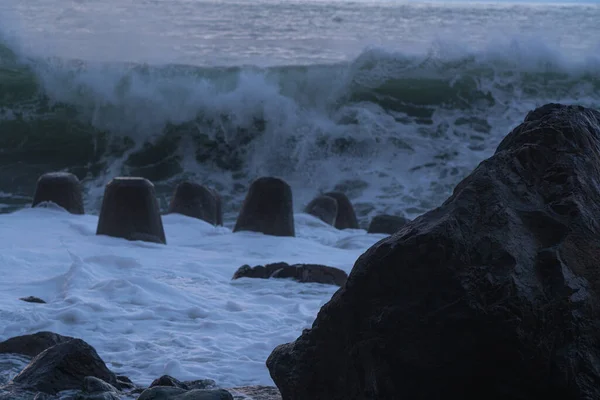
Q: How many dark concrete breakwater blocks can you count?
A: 7